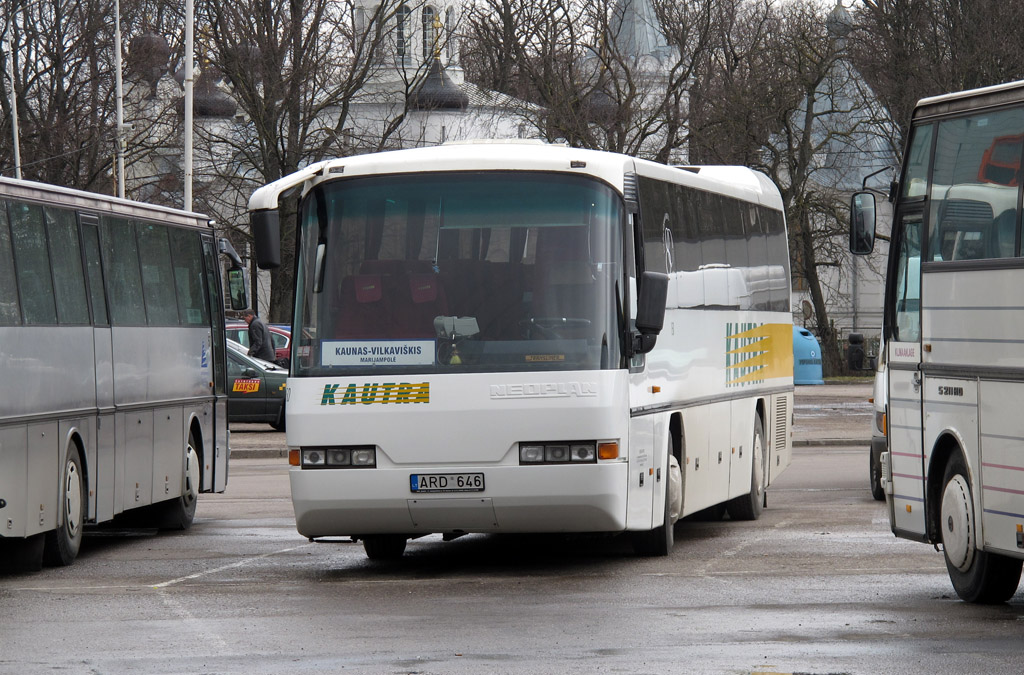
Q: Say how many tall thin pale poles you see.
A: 3